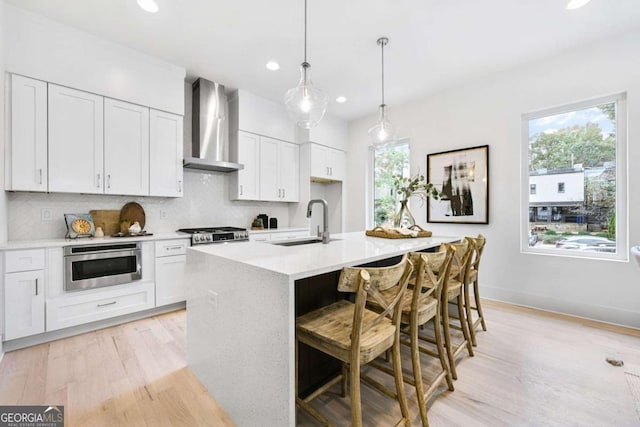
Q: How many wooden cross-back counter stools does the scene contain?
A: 4